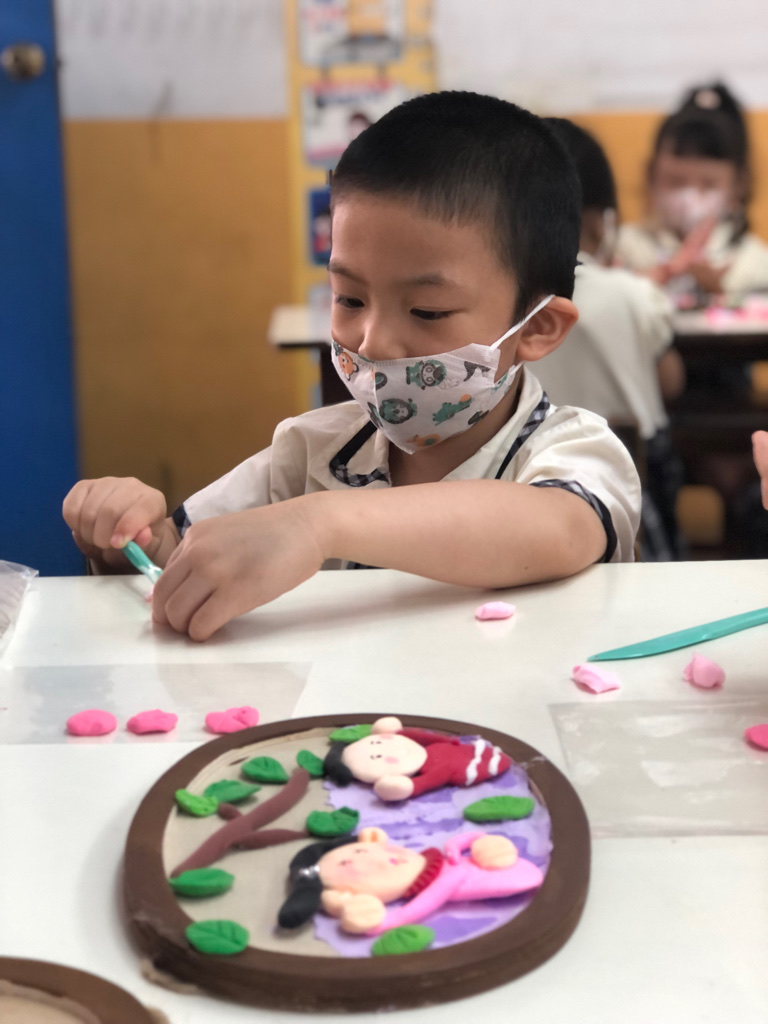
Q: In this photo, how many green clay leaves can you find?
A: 10